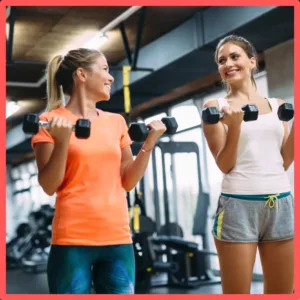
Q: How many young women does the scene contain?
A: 2